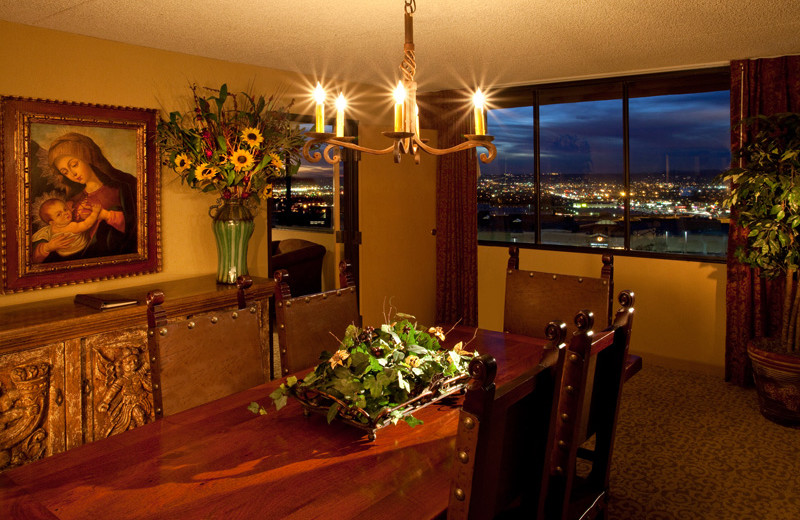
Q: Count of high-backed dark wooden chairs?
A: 5